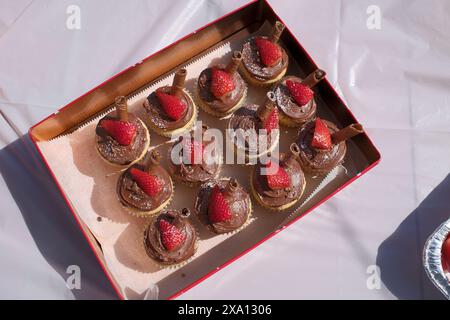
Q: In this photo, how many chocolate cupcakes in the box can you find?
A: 12